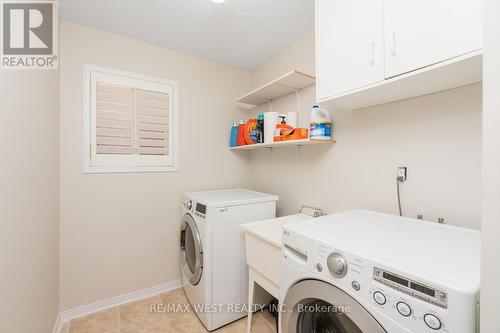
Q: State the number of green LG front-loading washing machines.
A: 0